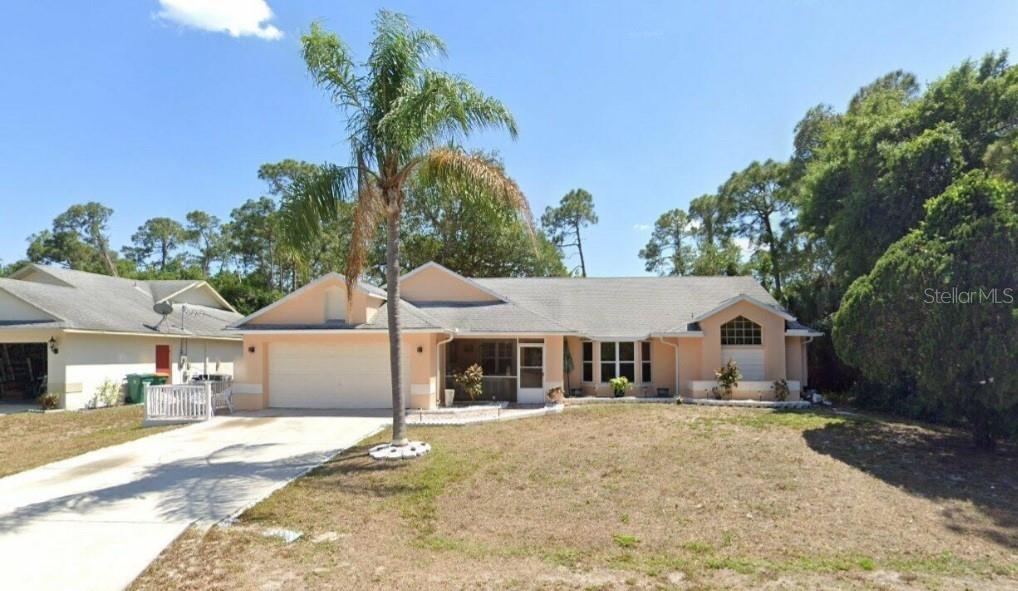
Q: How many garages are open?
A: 1